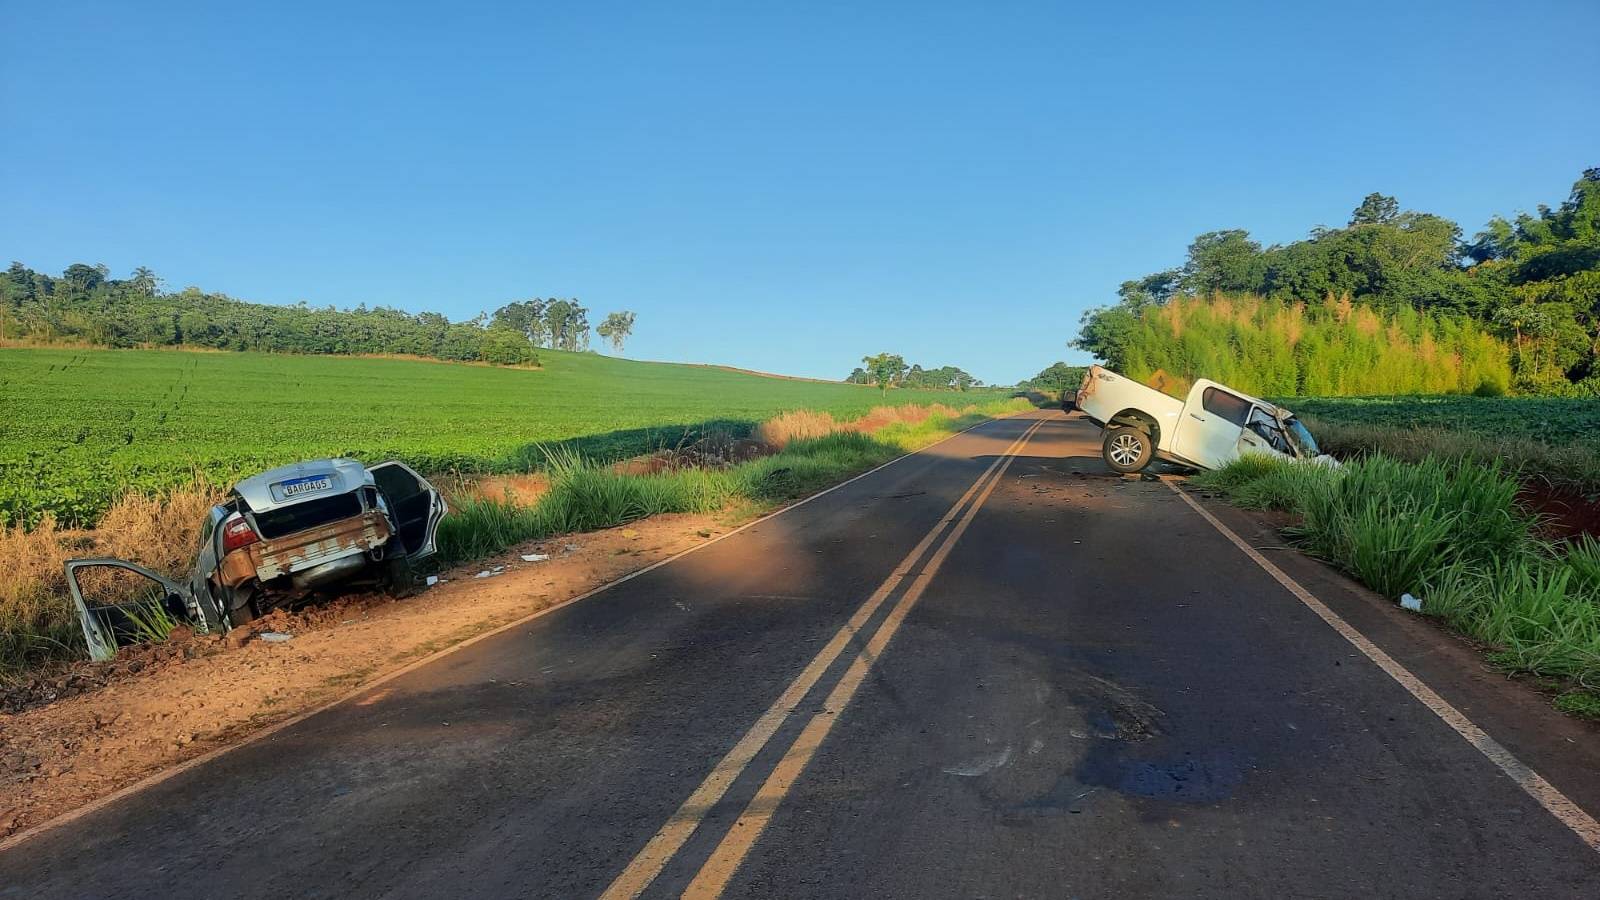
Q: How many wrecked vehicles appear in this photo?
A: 2